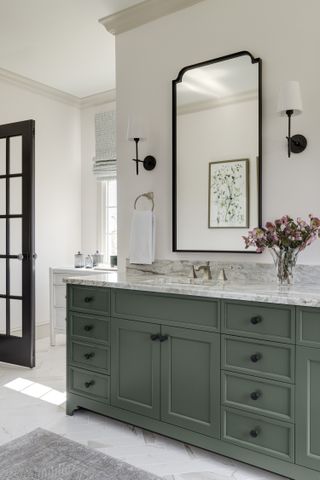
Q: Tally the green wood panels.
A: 13